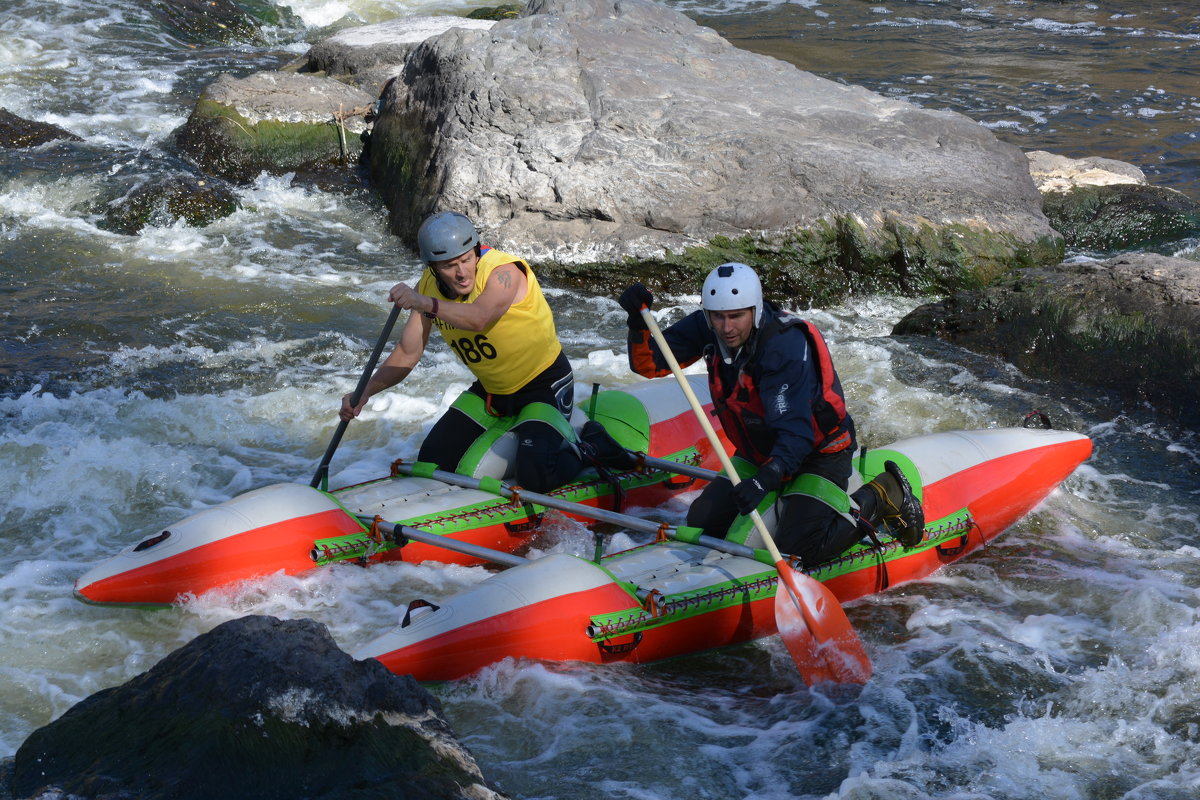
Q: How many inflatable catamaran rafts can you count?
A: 1